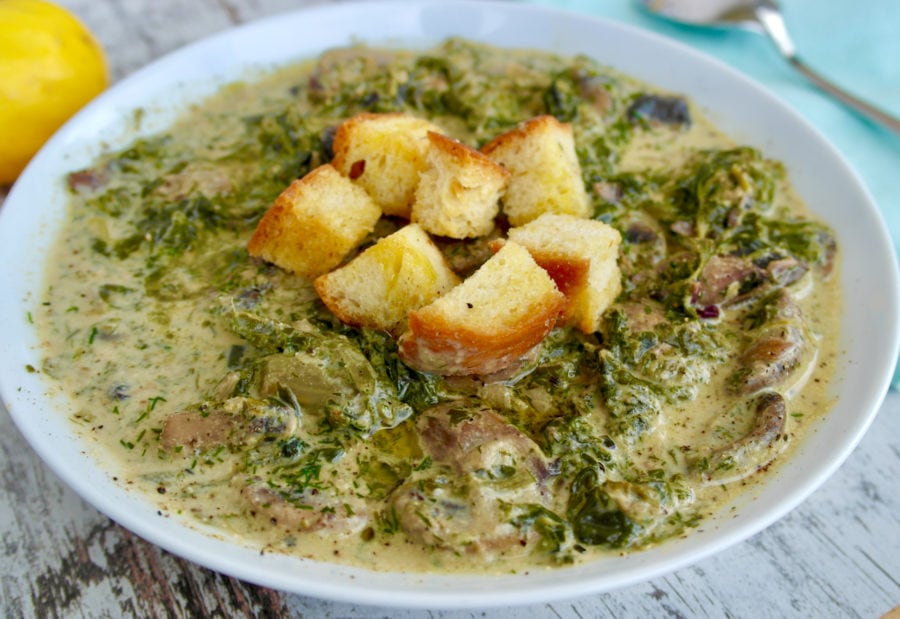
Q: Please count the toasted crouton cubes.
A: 7